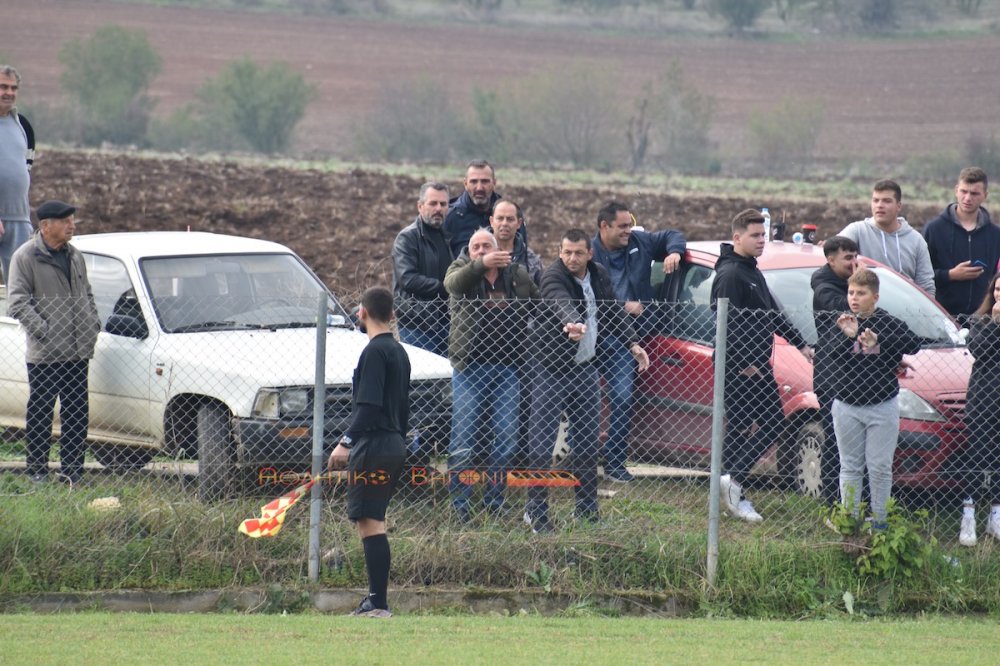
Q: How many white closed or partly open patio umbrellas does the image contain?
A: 0